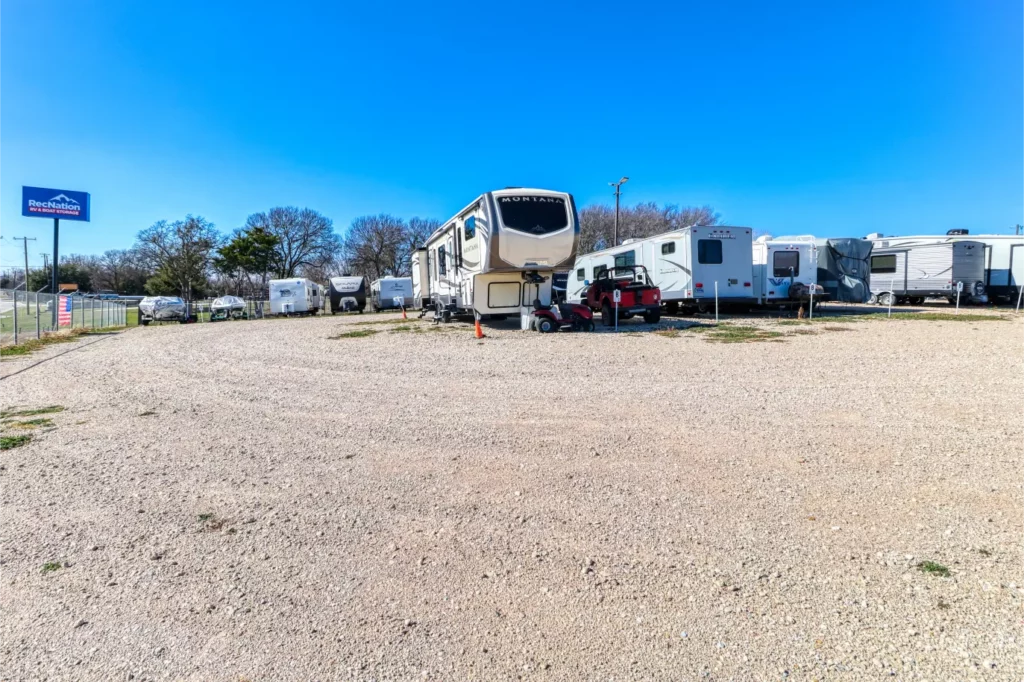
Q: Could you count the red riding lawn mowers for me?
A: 1